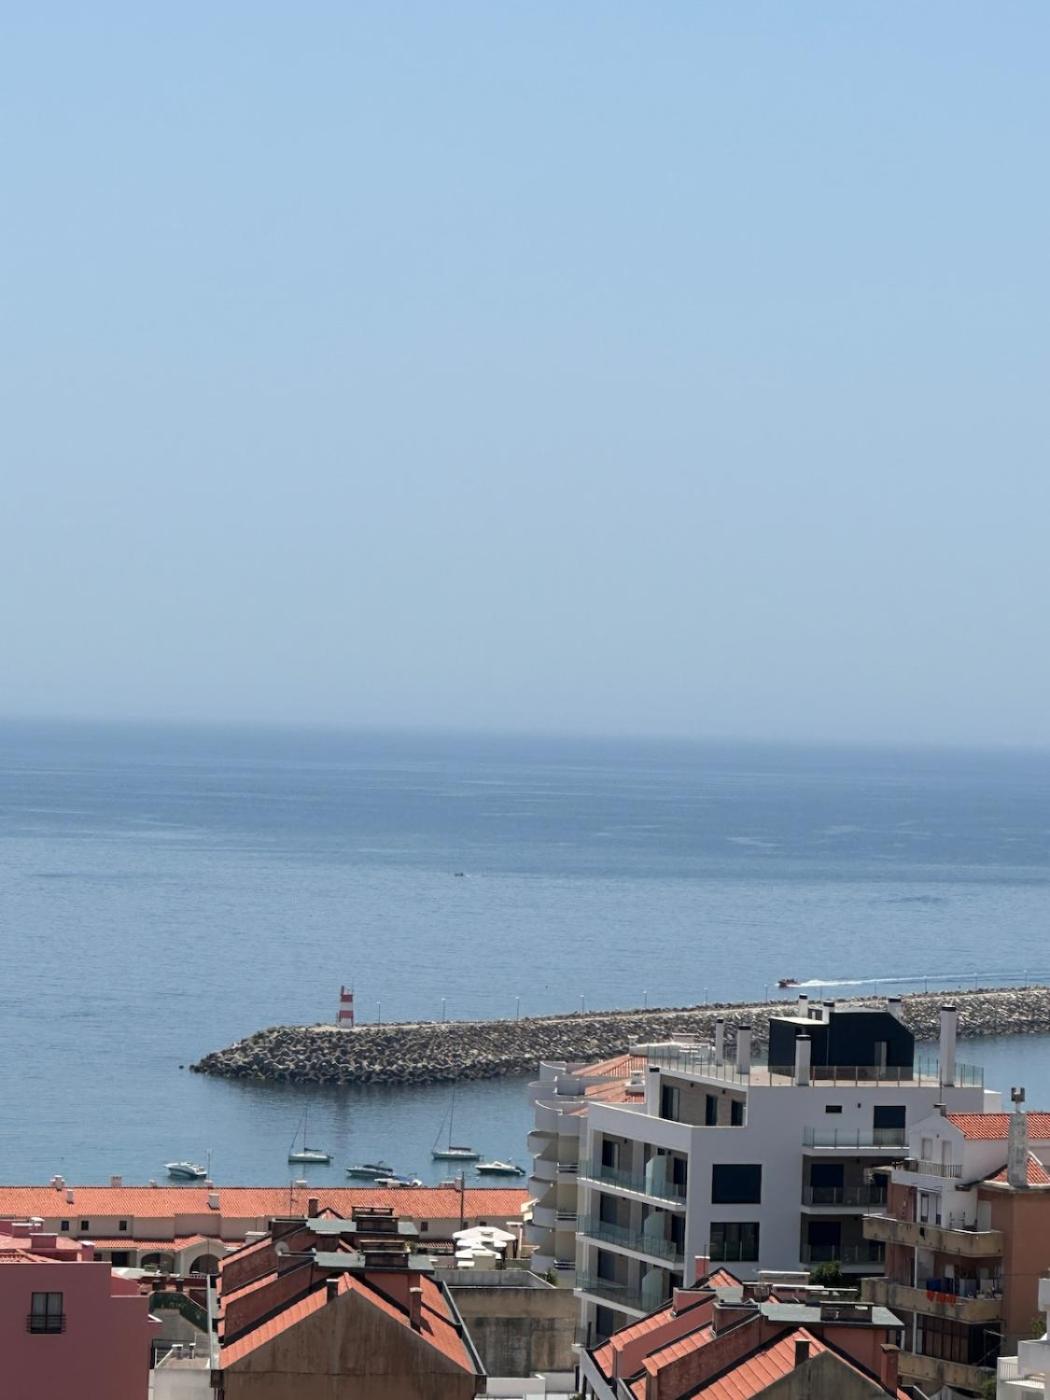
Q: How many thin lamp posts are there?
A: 12